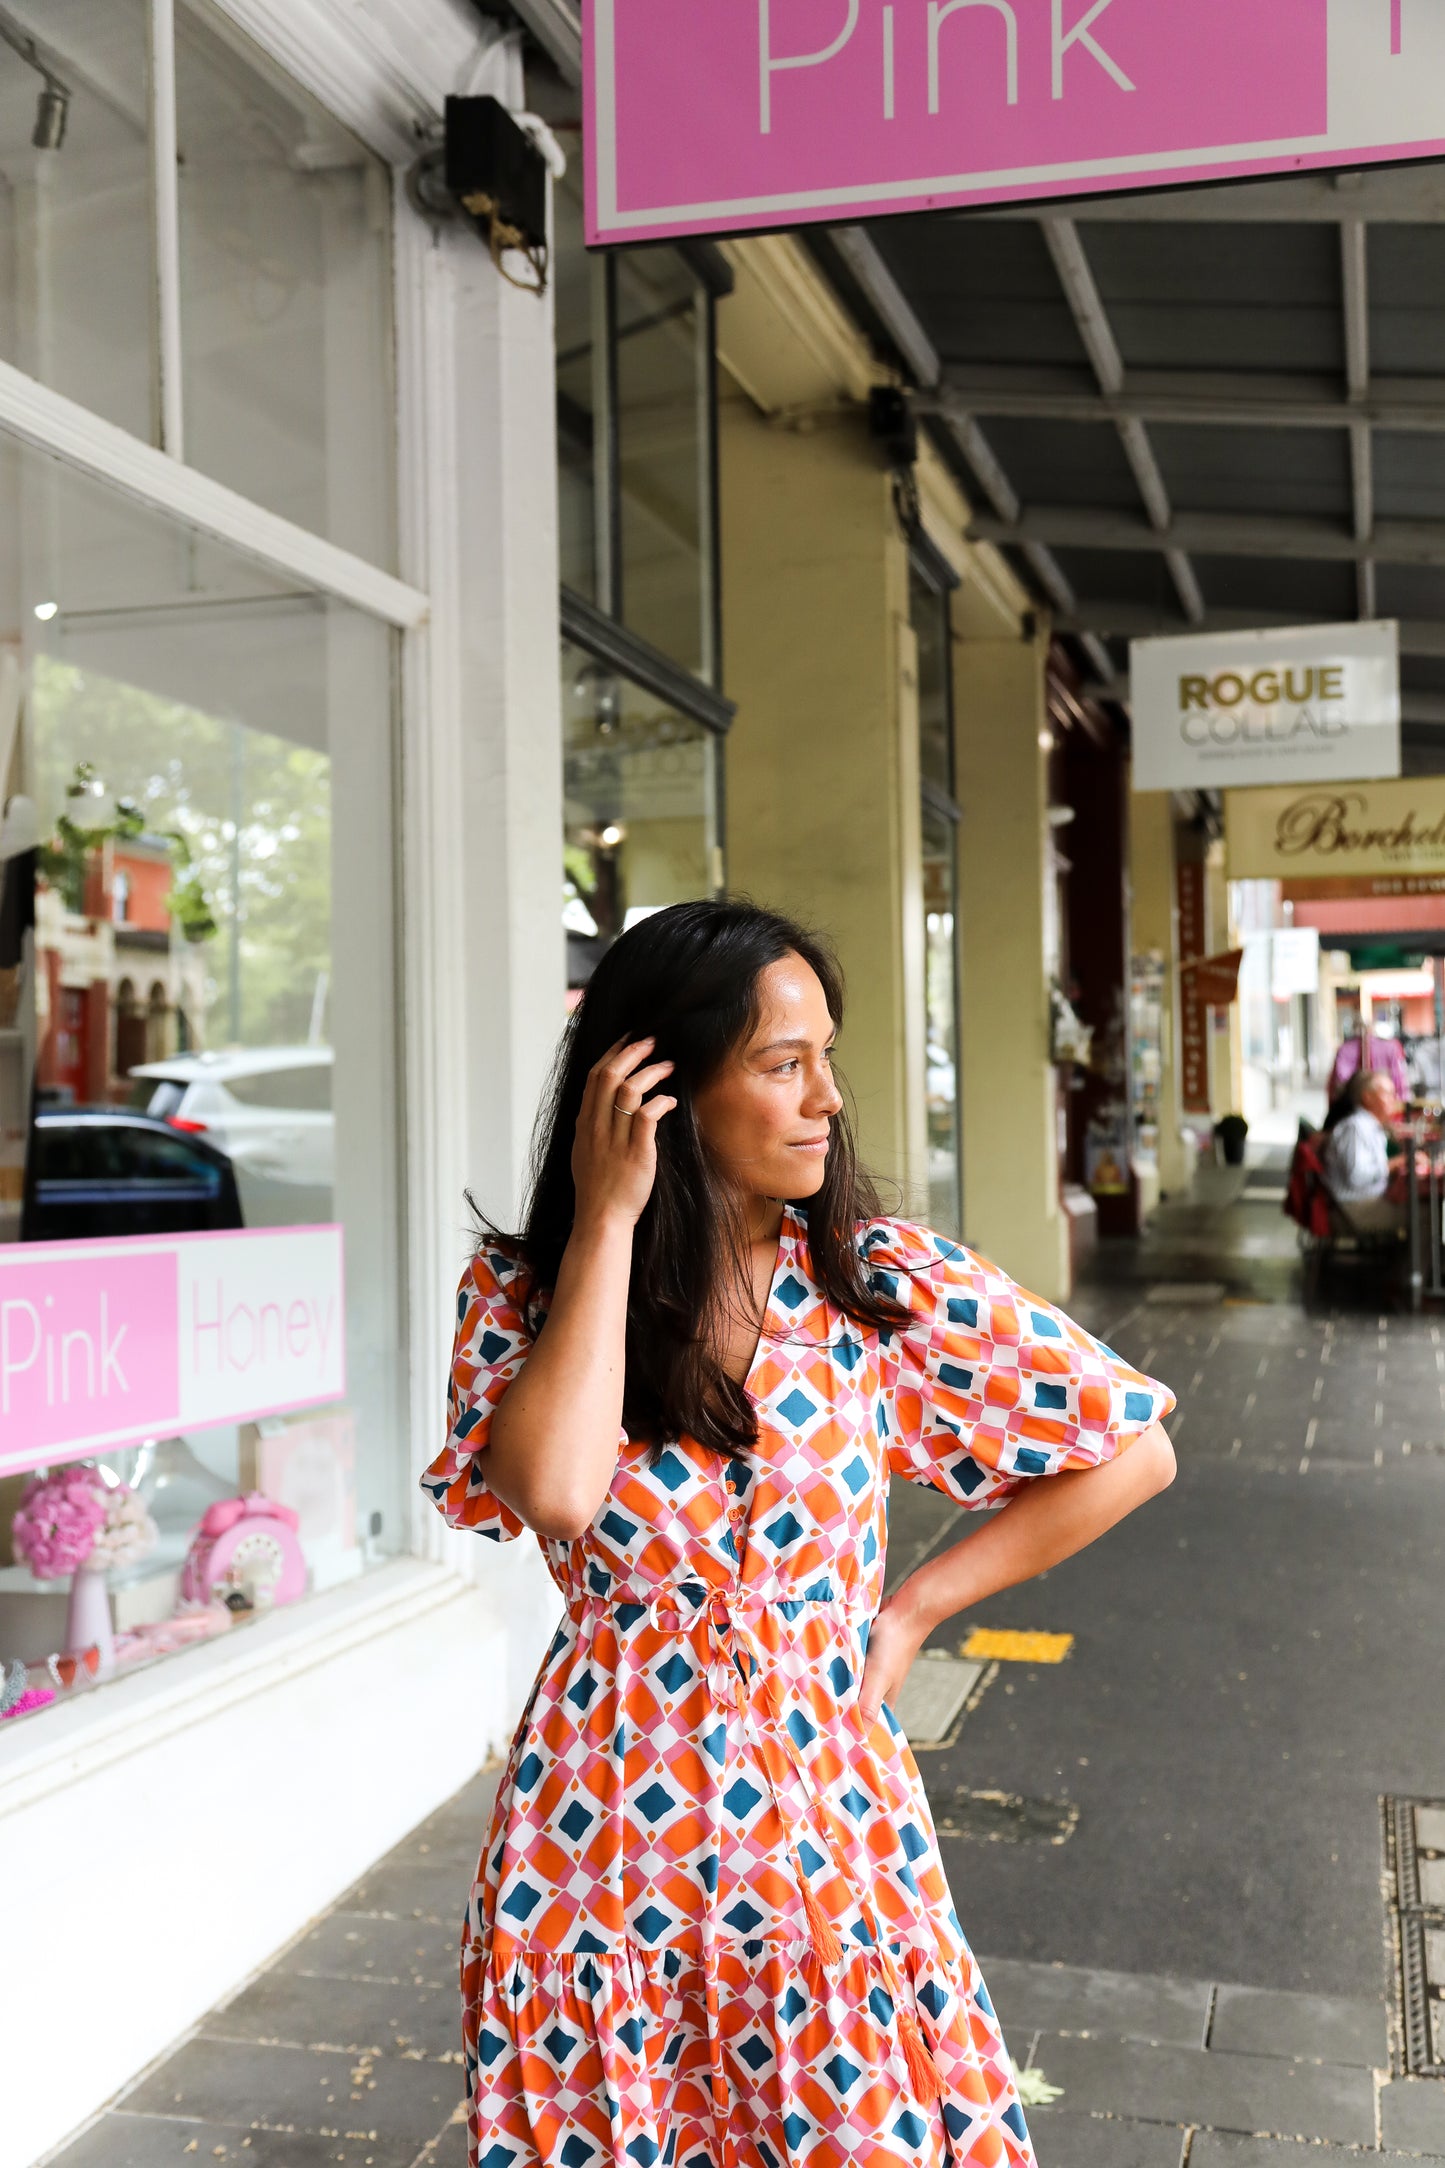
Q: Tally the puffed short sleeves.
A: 2